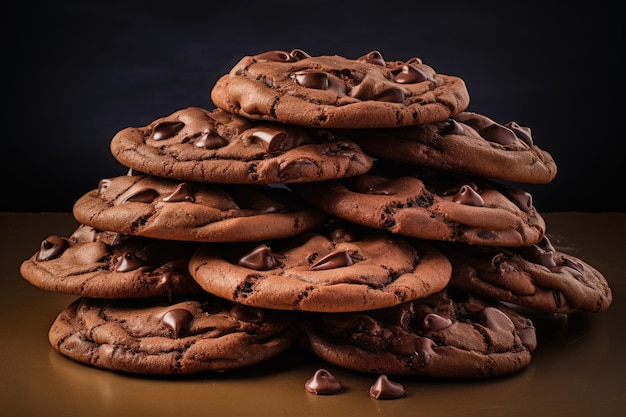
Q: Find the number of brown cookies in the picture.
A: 10